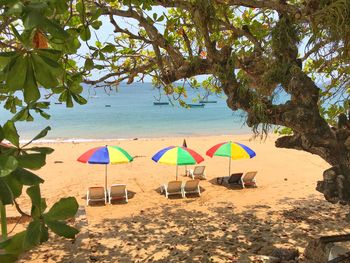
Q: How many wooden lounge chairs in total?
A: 7